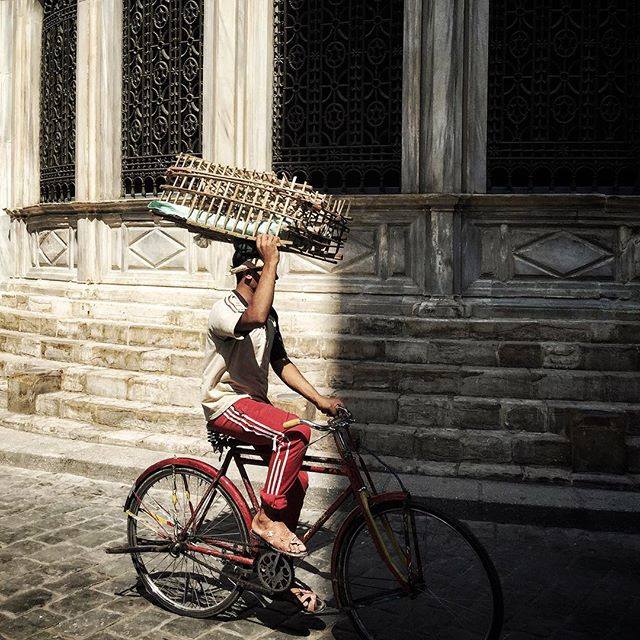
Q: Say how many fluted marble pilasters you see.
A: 4